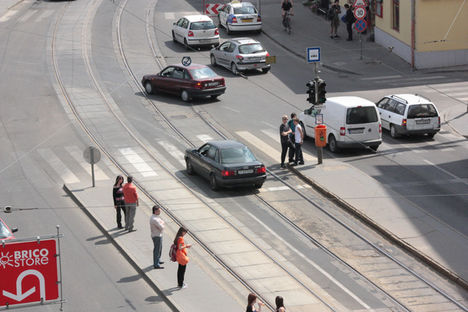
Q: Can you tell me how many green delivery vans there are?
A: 0